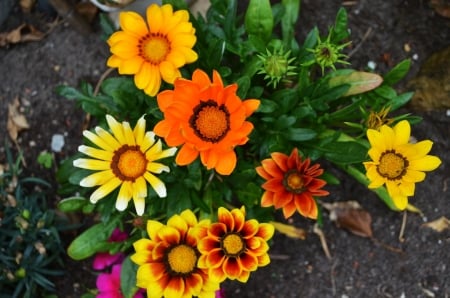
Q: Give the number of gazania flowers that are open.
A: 7